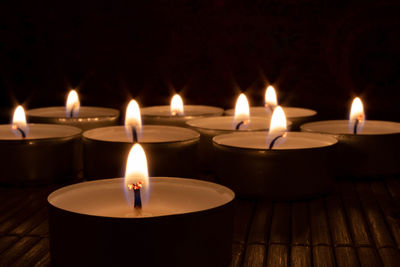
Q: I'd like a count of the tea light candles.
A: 9